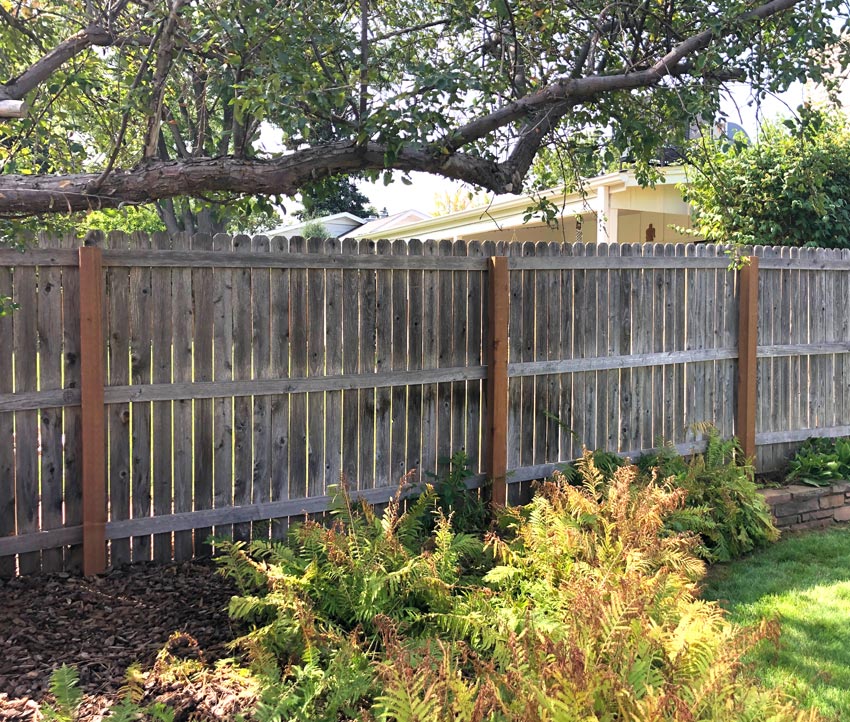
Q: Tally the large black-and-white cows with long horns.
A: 0